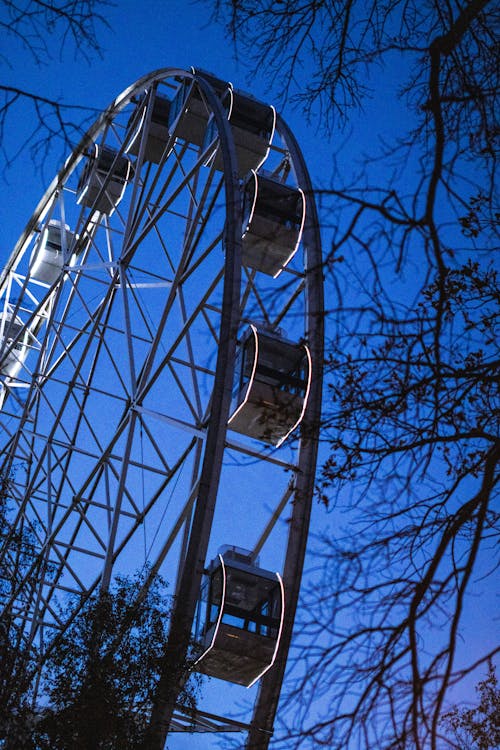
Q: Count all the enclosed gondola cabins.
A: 9